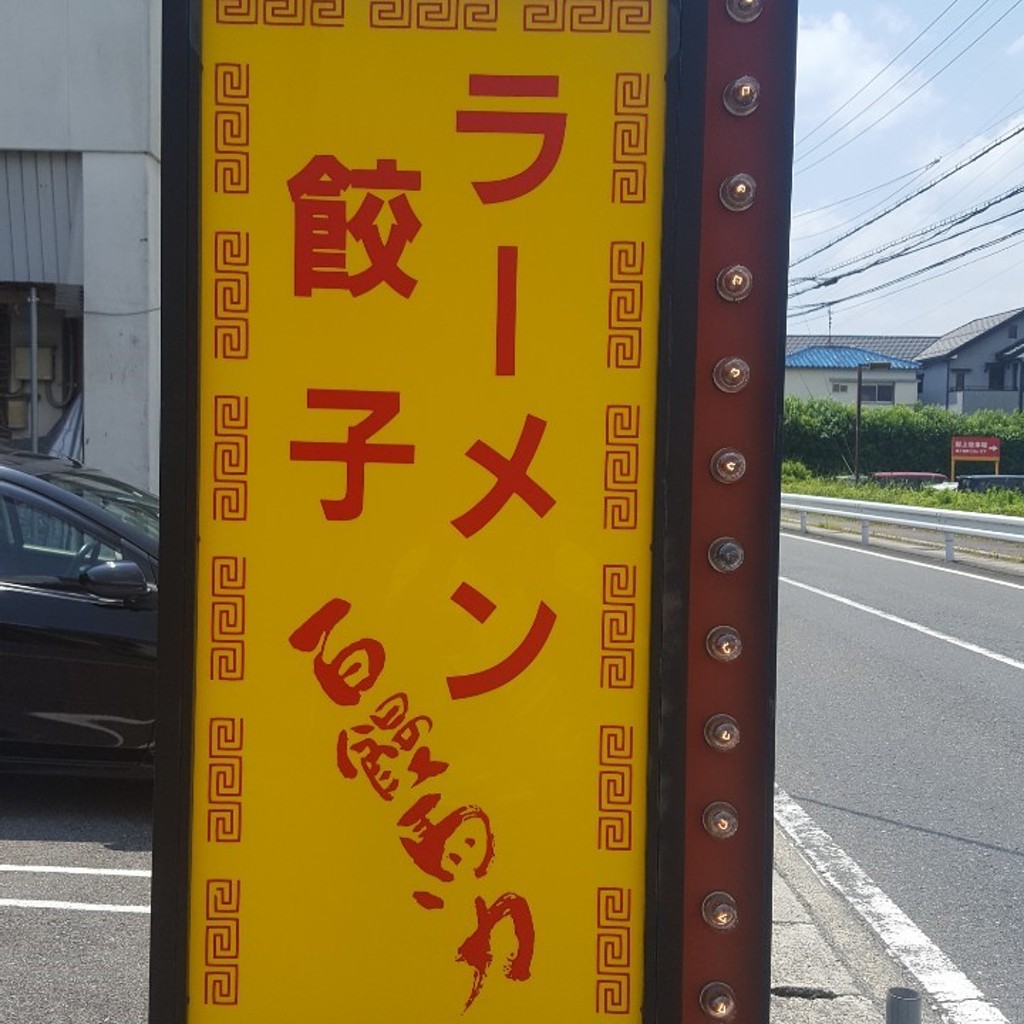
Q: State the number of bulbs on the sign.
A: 12